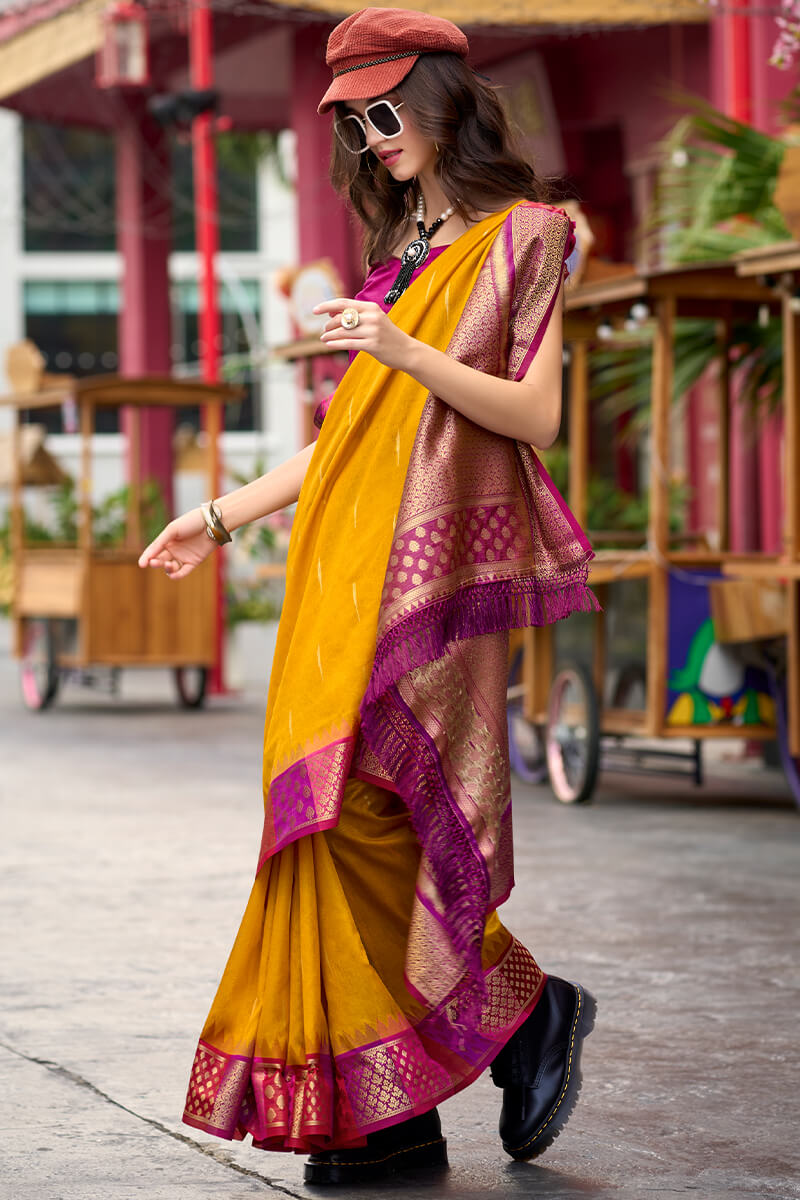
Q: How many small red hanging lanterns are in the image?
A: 1